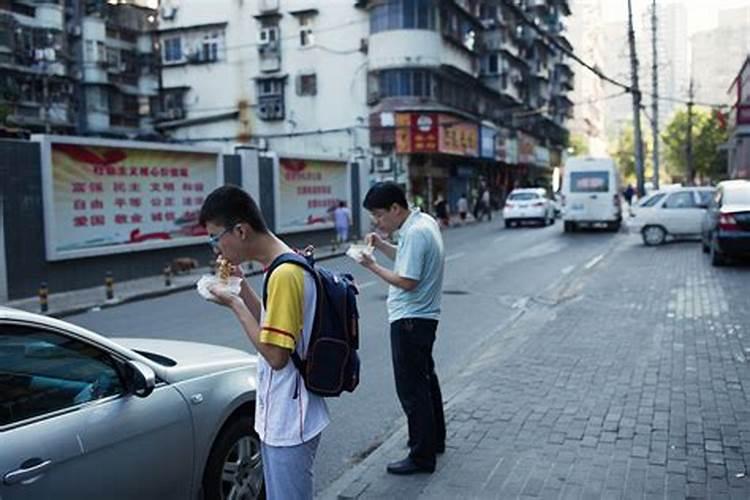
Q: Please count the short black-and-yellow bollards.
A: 3